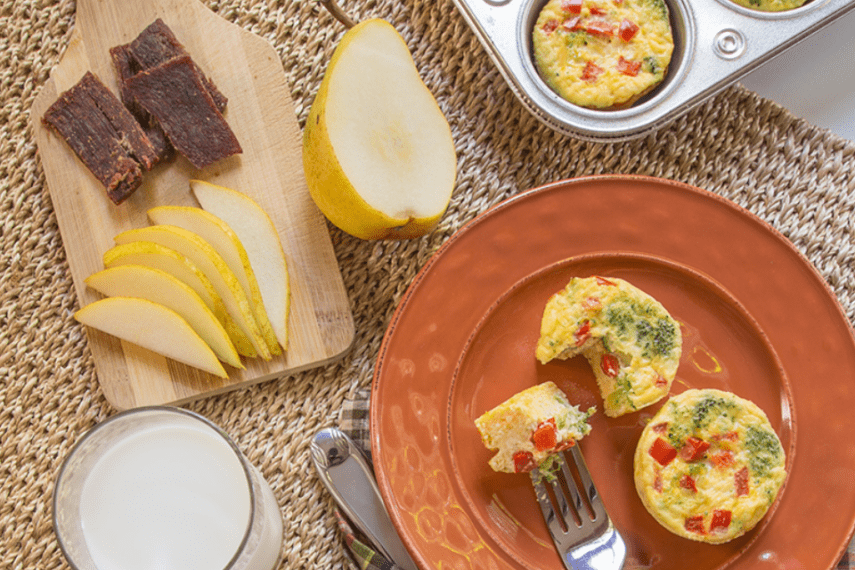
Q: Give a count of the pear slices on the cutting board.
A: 6